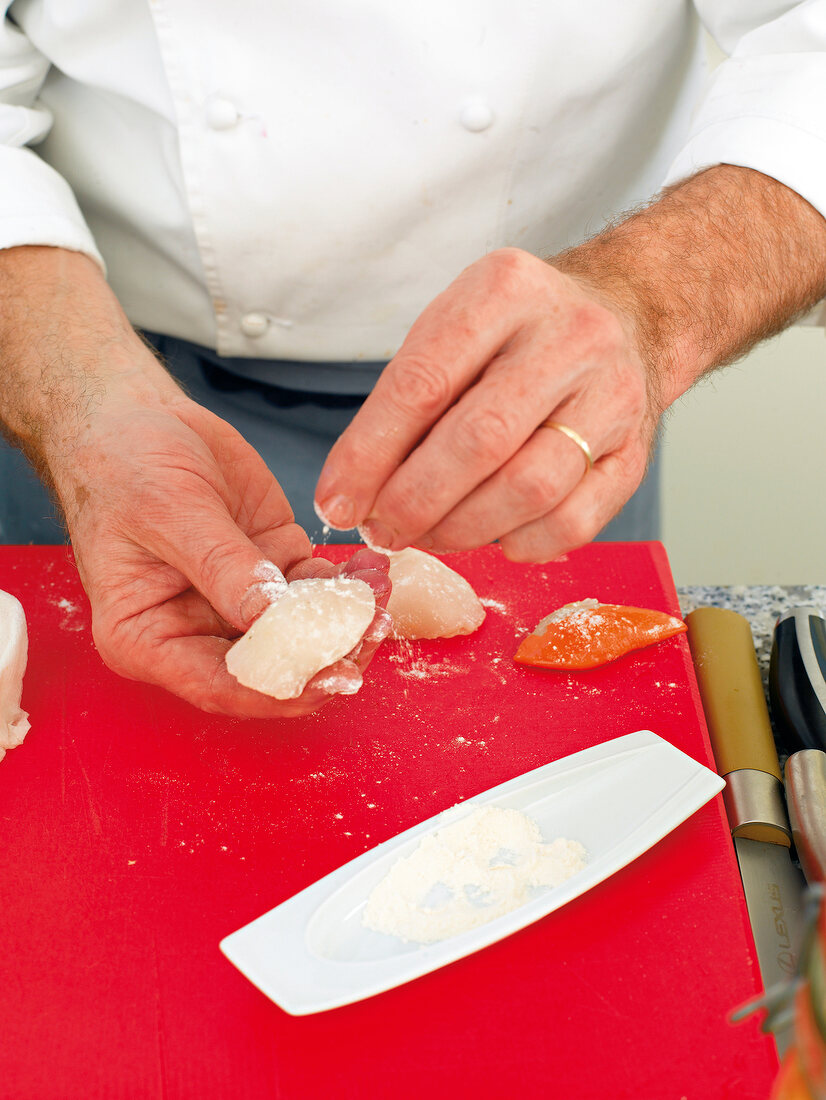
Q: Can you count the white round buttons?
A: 3